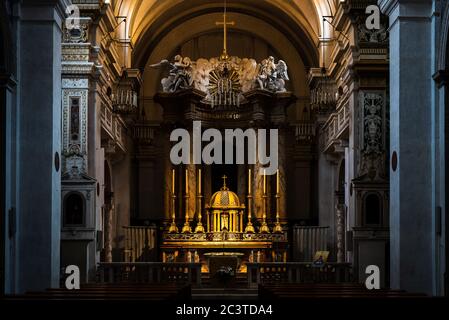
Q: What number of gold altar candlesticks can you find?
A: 6